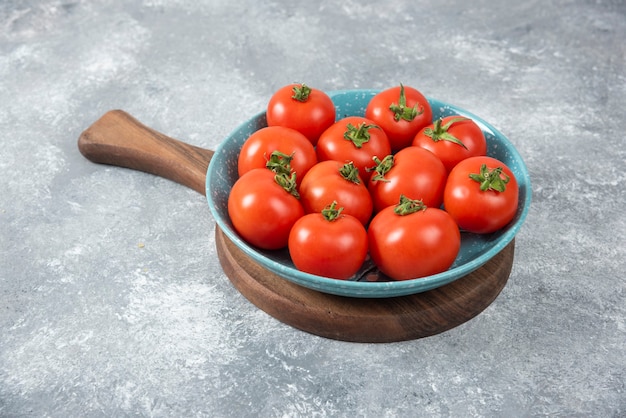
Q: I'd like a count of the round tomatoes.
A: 11